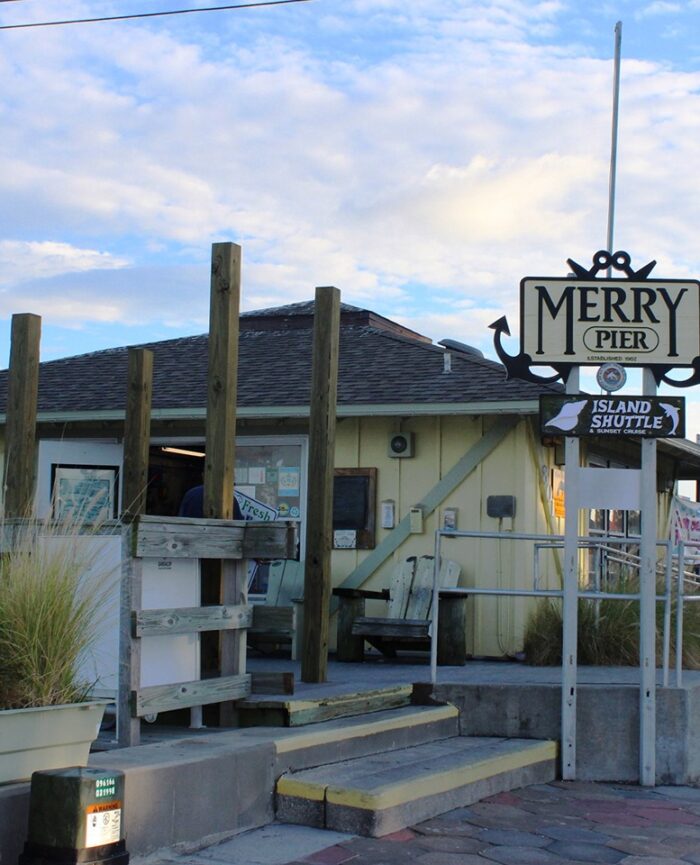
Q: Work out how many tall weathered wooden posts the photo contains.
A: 4